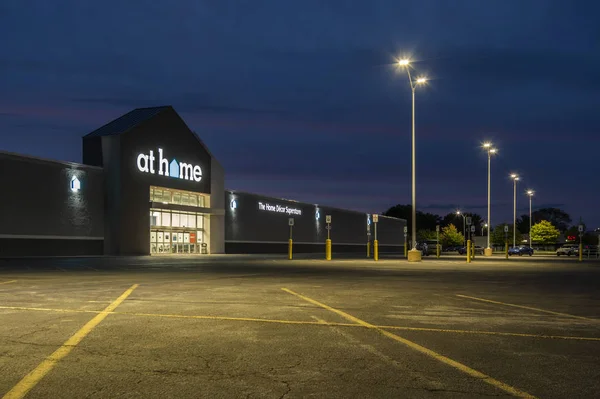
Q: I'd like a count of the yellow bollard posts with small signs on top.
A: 10